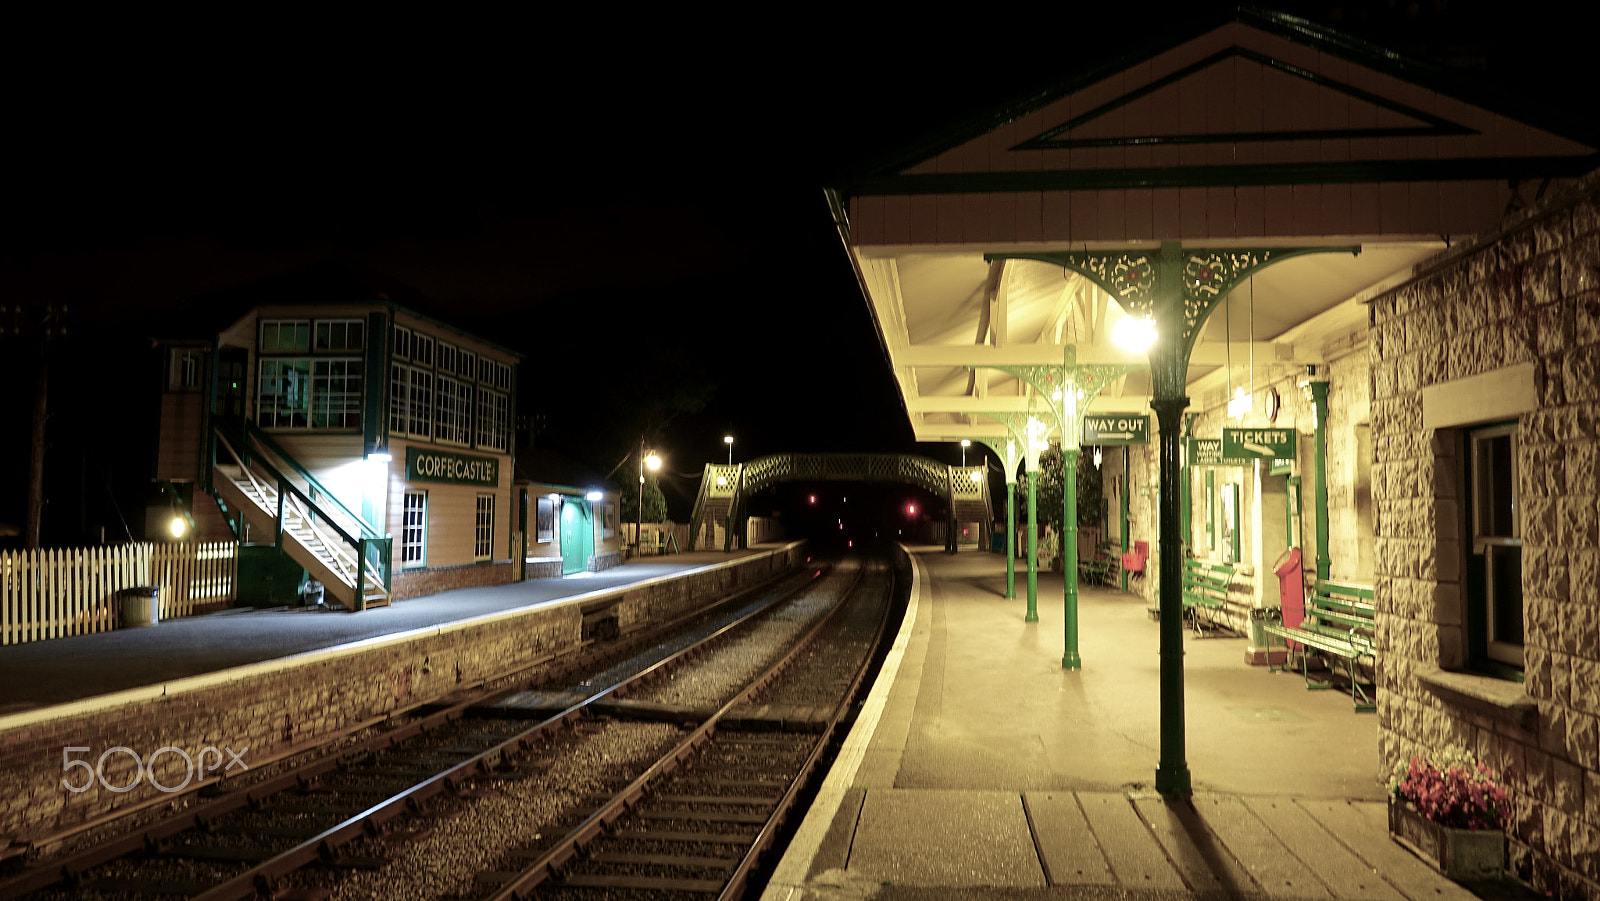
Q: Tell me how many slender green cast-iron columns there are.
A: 4